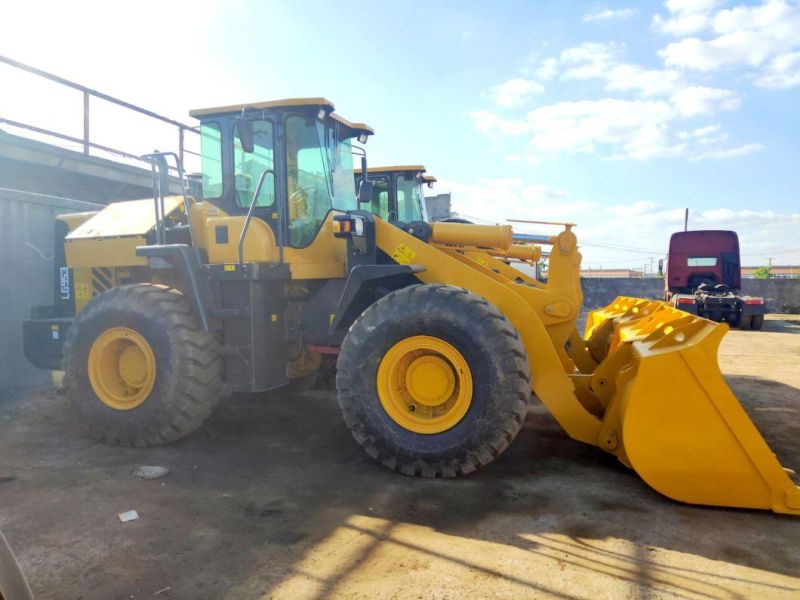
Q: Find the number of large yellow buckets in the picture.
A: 2